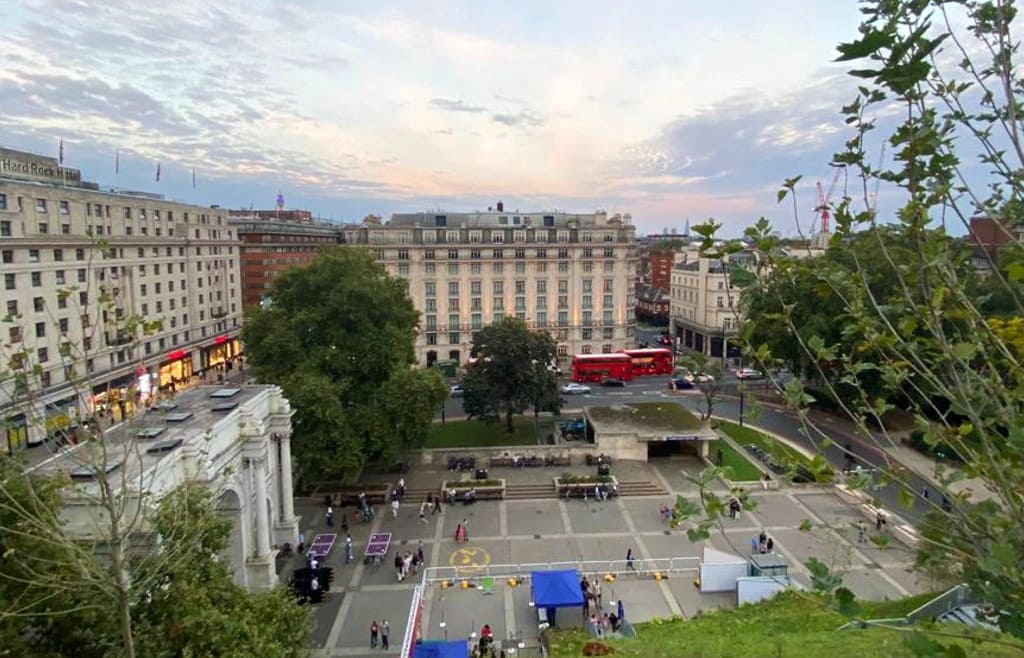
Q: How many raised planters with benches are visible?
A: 3